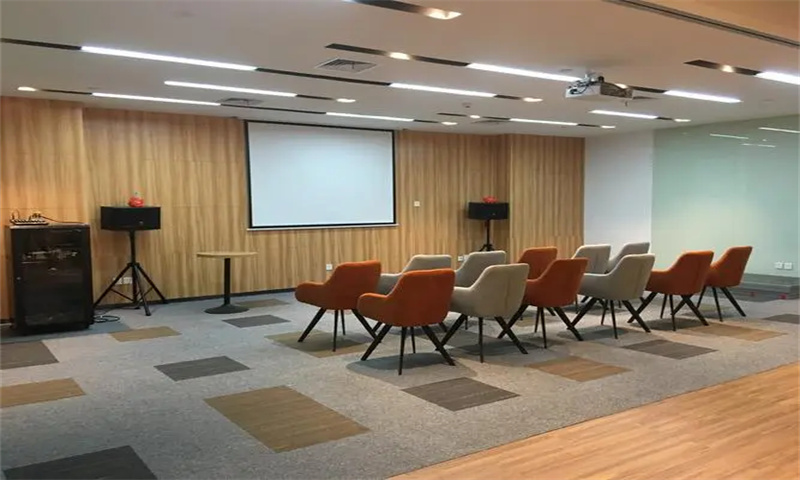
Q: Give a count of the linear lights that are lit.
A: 10